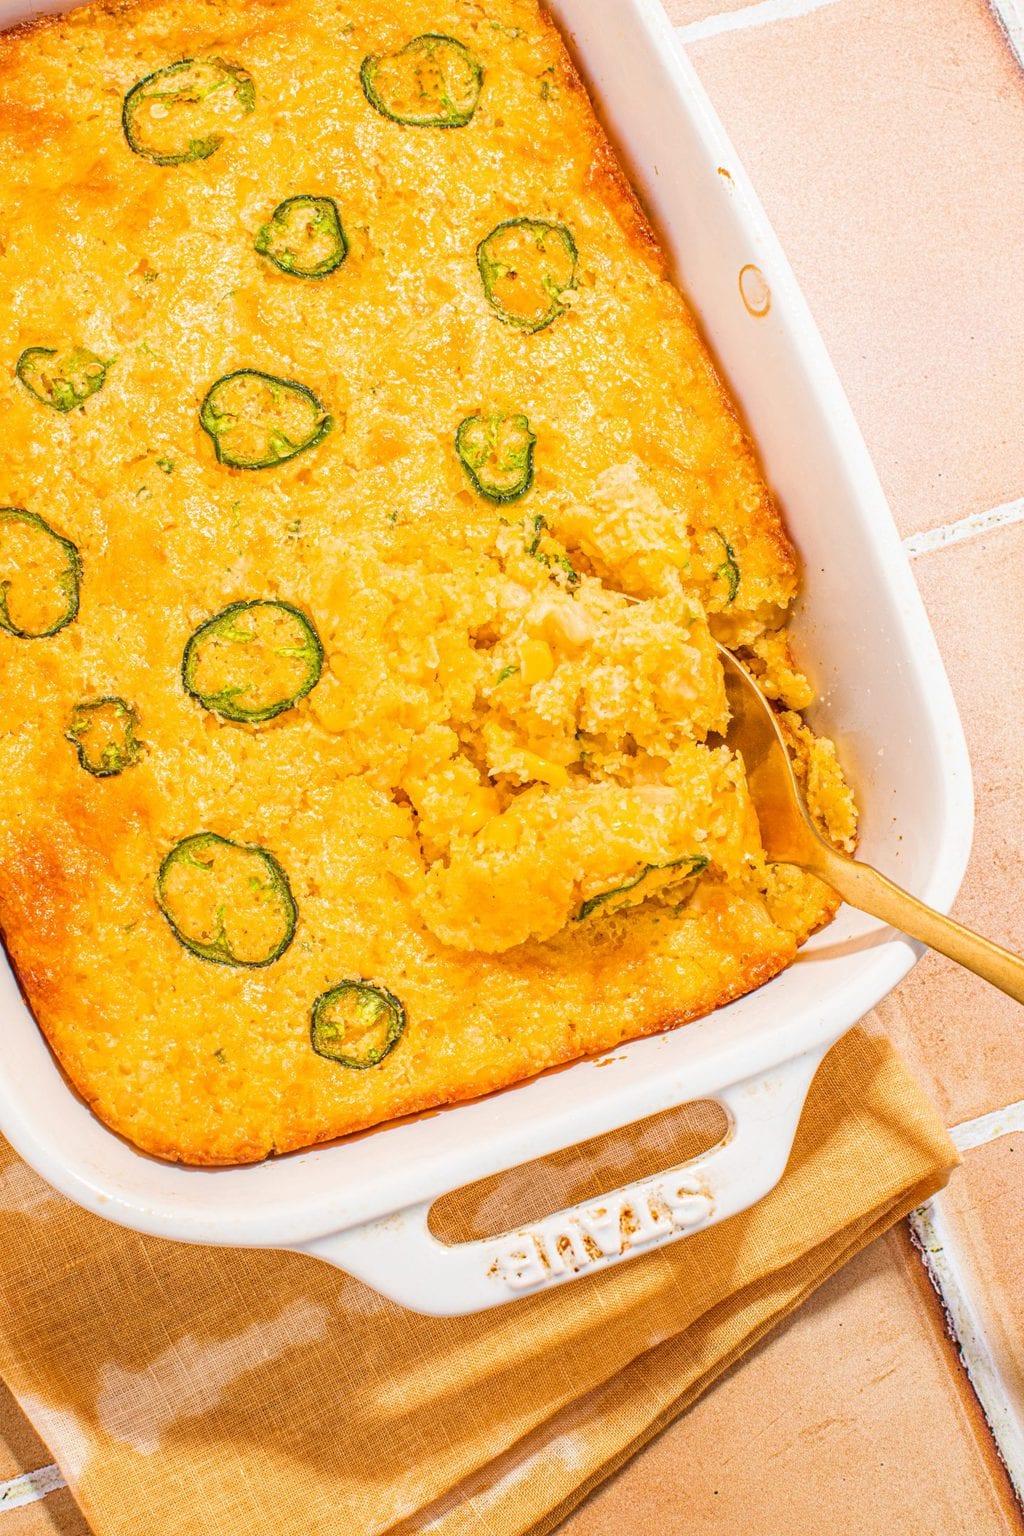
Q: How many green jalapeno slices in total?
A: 15